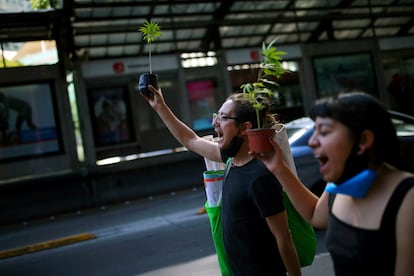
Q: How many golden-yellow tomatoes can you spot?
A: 0